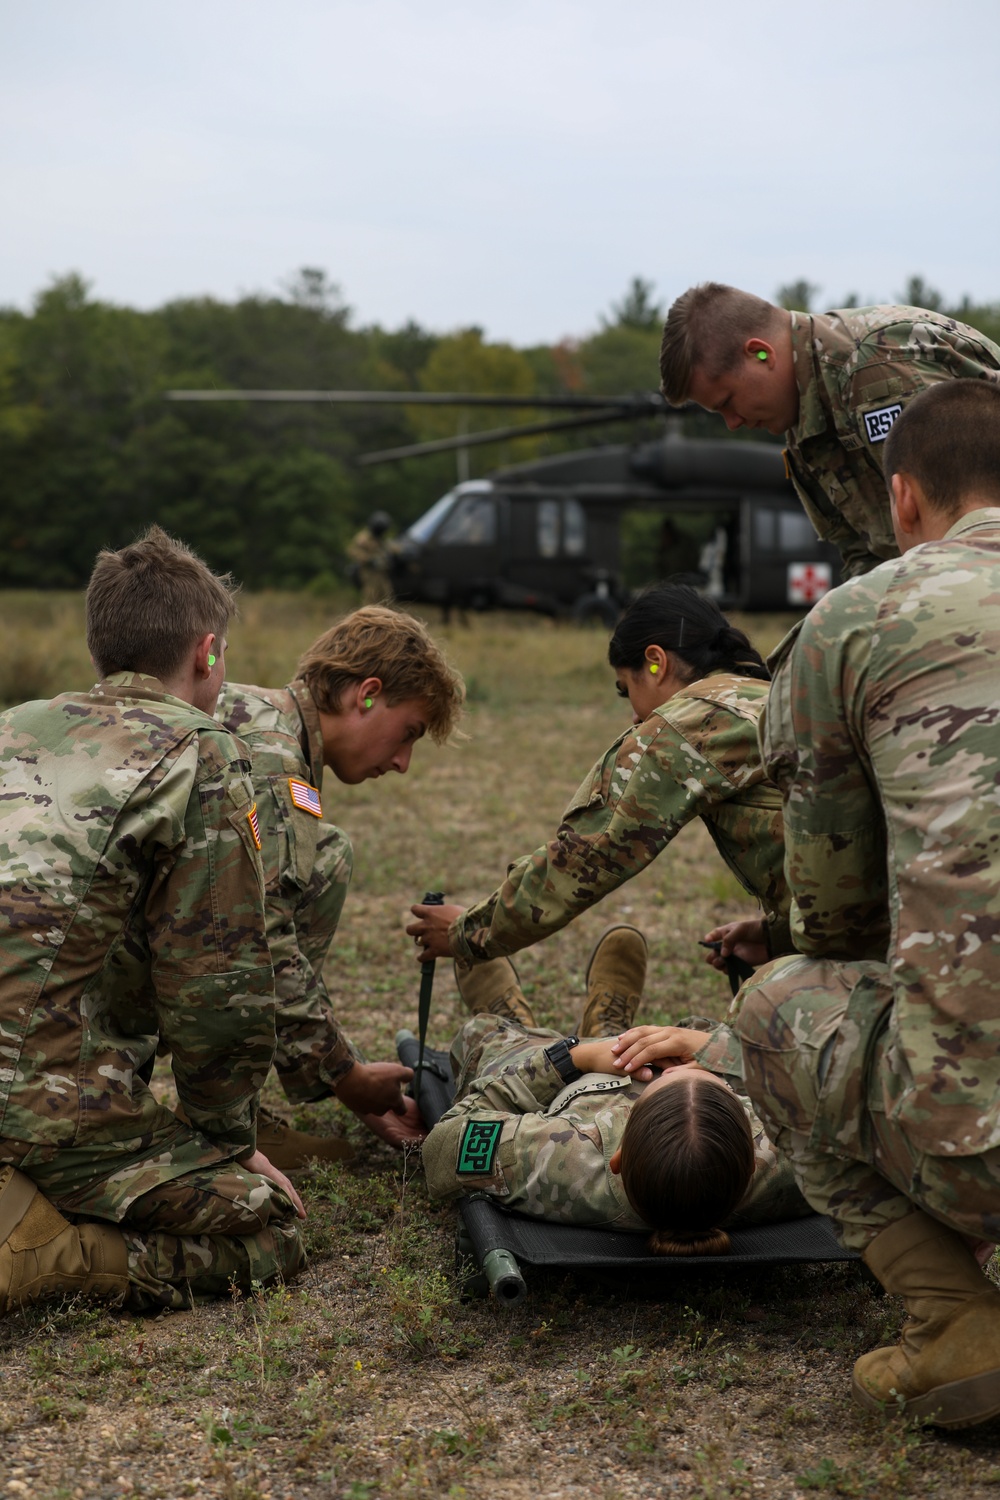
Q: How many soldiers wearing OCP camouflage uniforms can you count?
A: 6